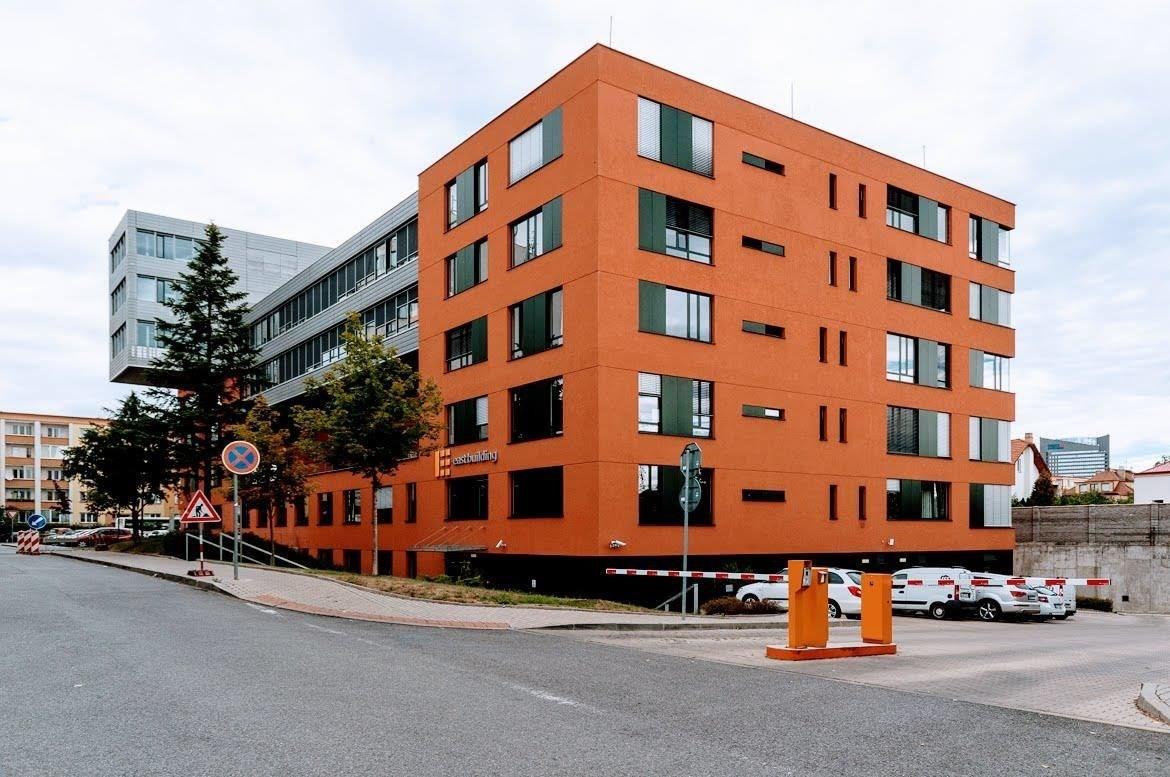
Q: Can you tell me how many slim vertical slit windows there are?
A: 10